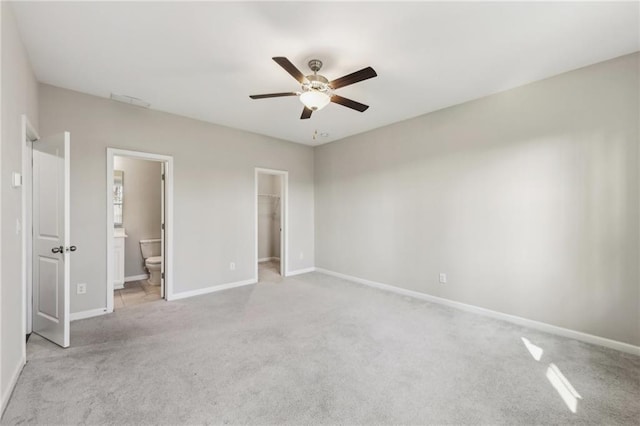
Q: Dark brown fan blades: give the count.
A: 5